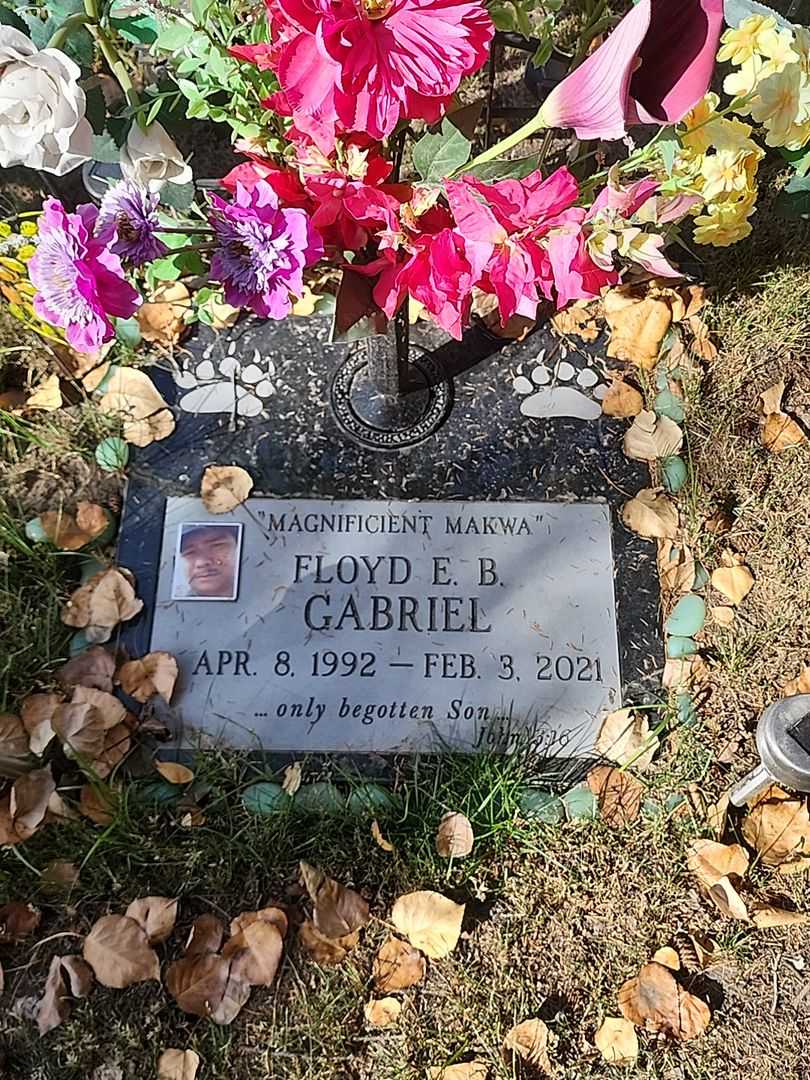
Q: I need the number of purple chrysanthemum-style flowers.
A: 3